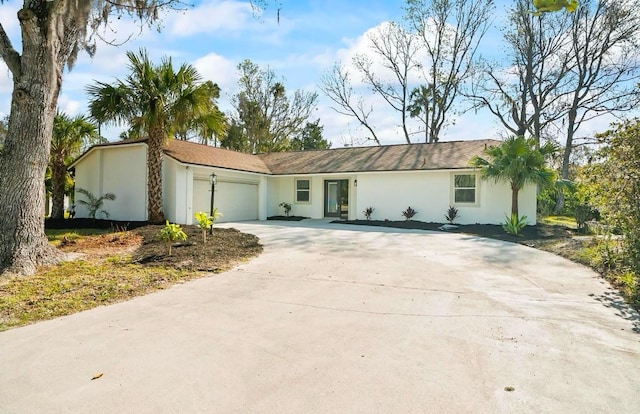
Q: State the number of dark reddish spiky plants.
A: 3